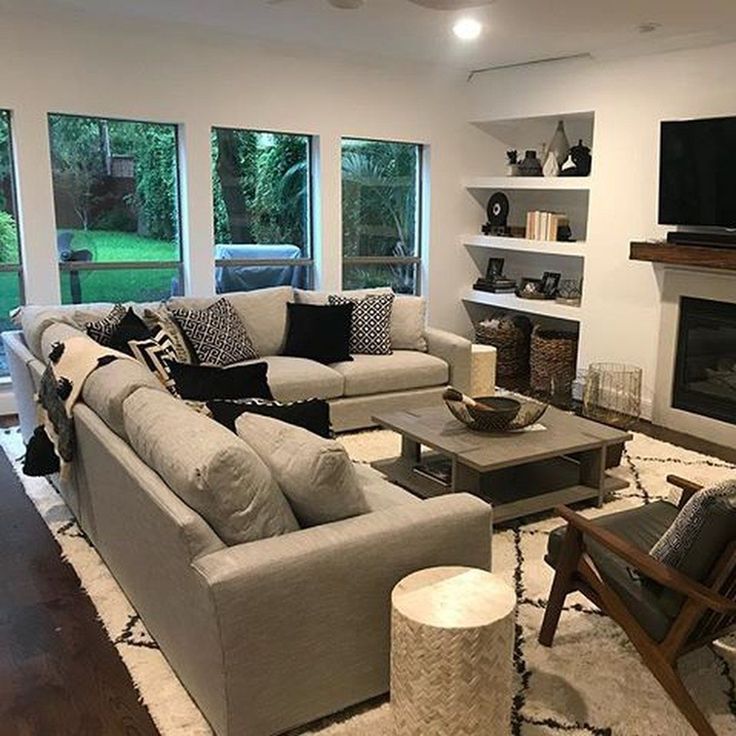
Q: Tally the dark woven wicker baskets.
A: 2